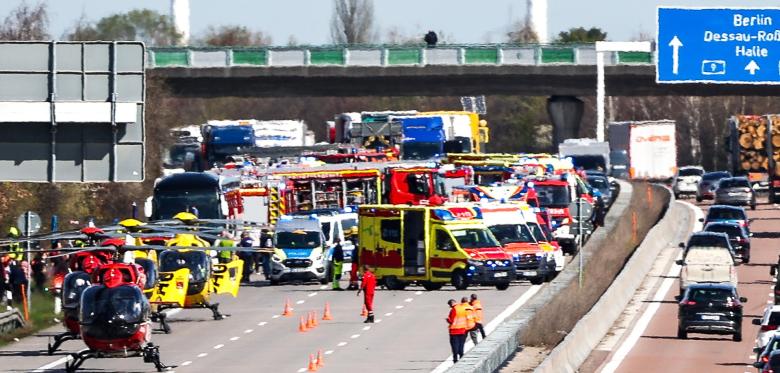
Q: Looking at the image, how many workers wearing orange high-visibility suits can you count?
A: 3